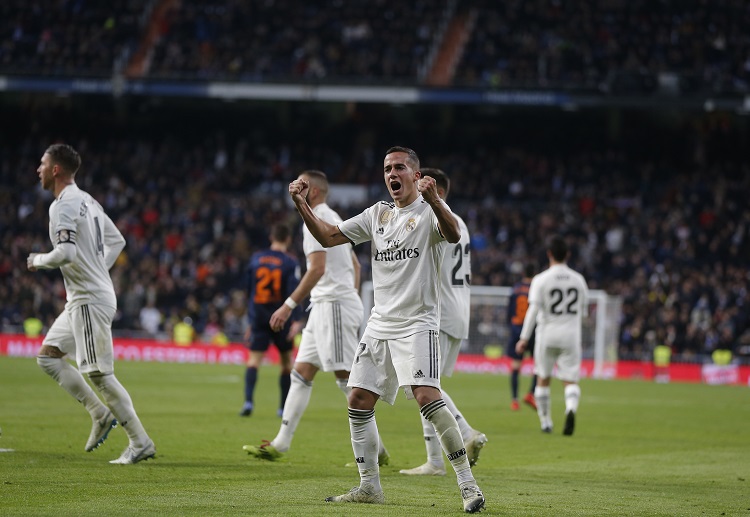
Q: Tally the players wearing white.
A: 5